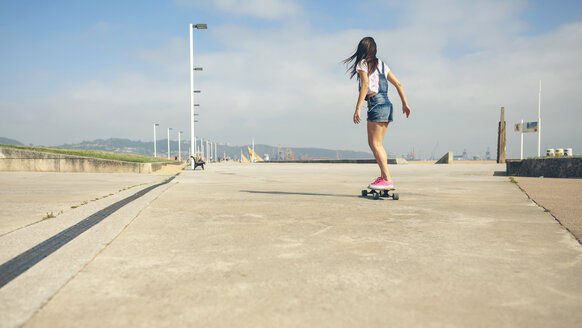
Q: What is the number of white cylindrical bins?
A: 3